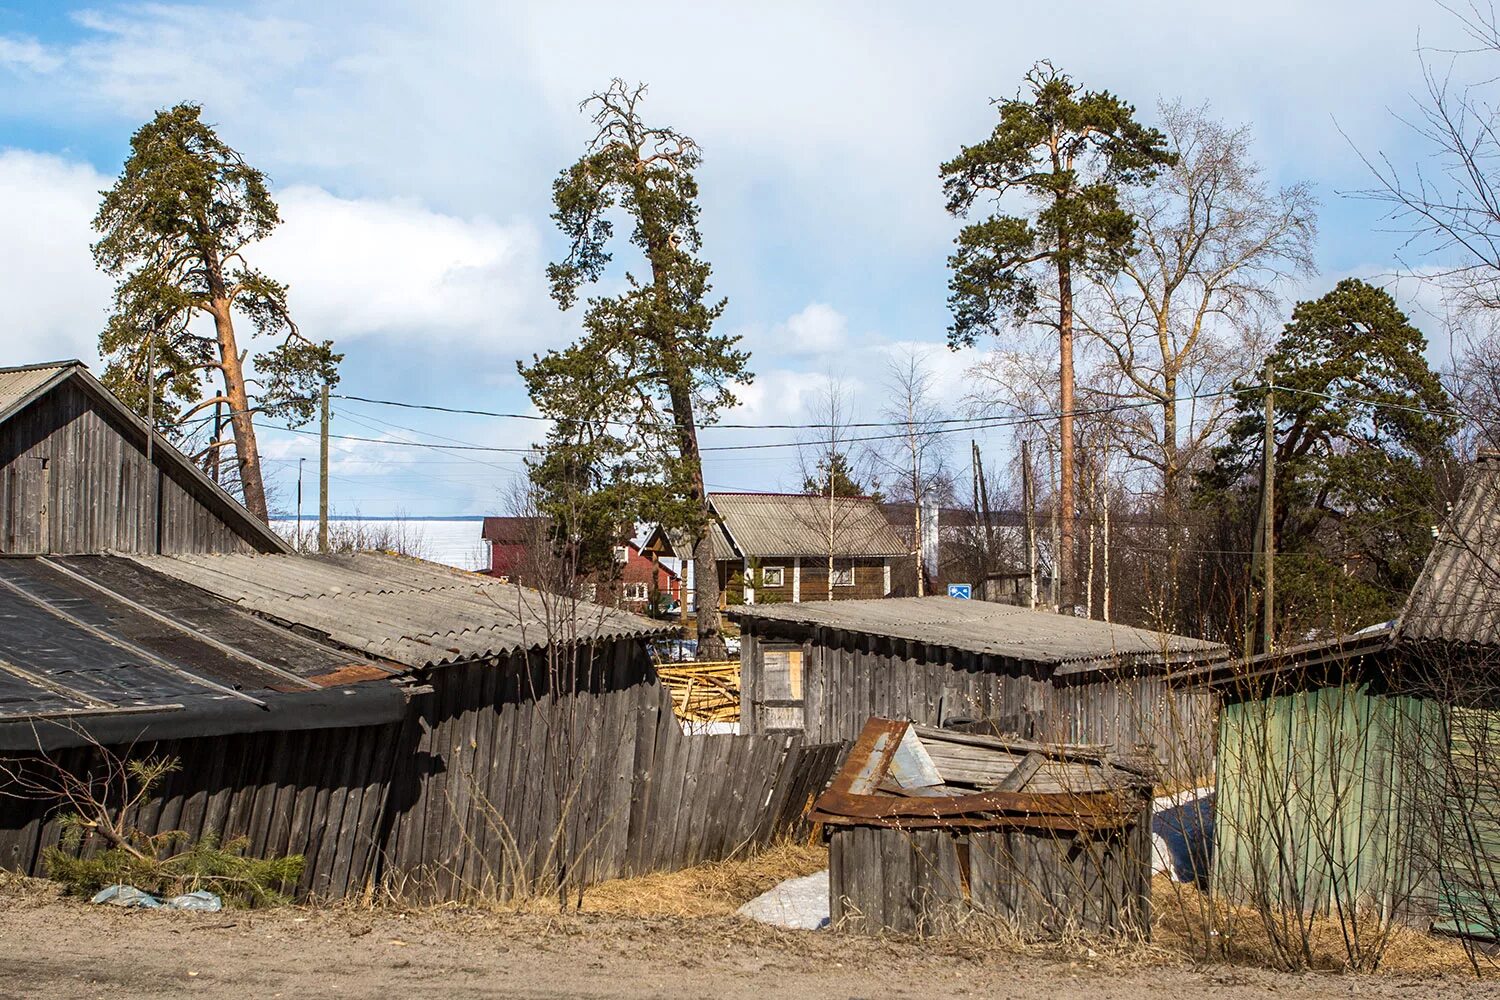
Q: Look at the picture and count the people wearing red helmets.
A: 0